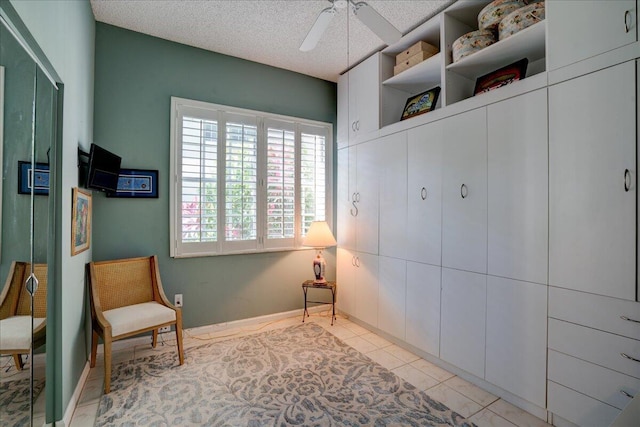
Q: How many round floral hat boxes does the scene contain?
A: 3